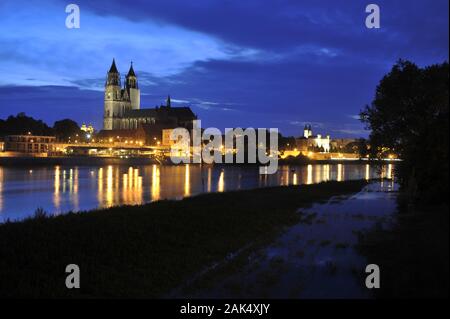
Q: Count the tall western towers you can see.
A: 2